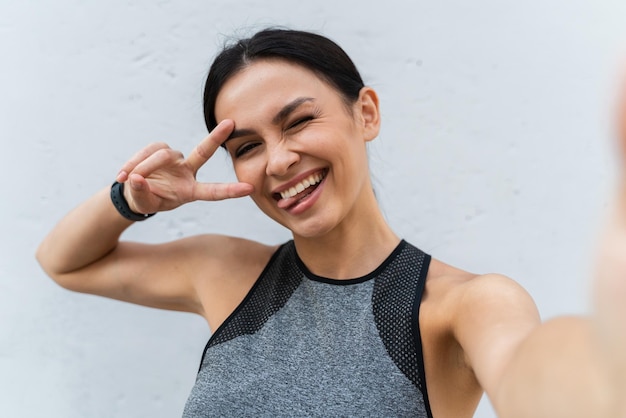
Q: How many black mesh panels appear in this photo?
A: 2